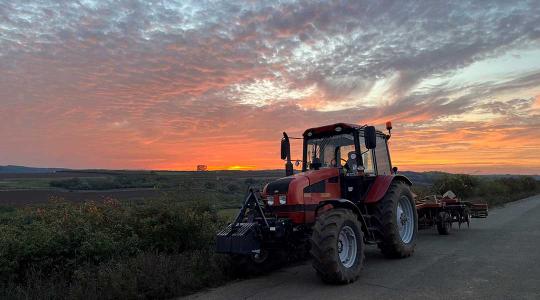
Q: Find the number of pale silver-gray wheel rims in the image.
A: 2